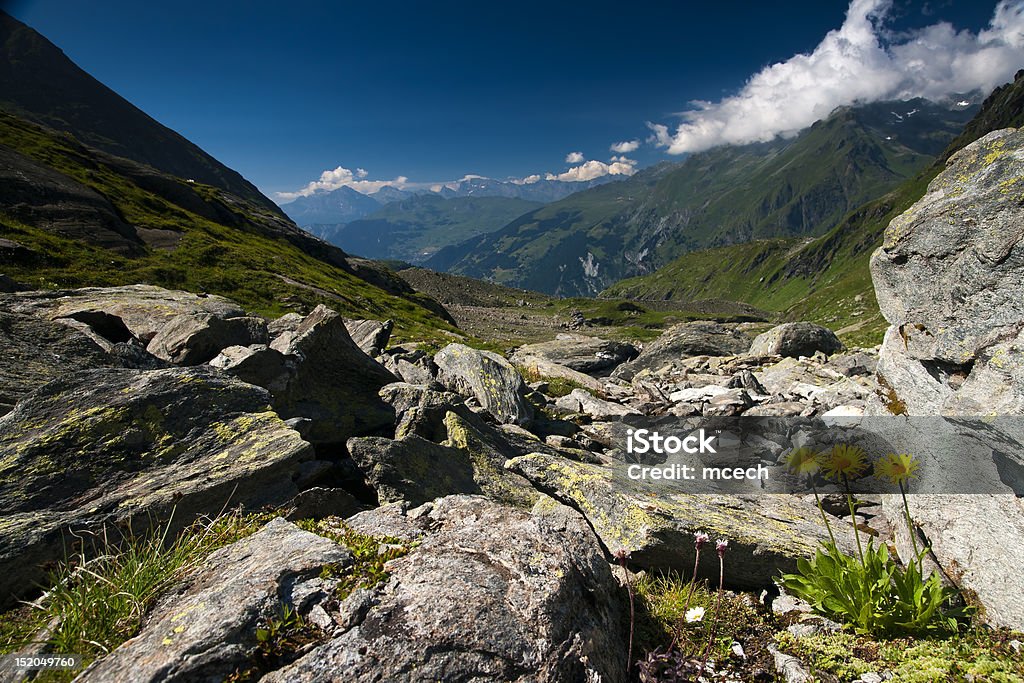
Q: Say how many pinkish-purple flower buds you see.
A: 3